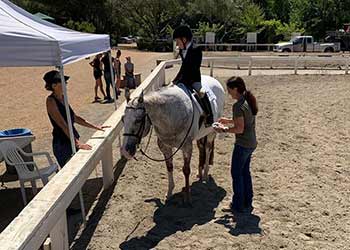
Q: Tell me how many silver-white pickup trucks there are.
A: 1